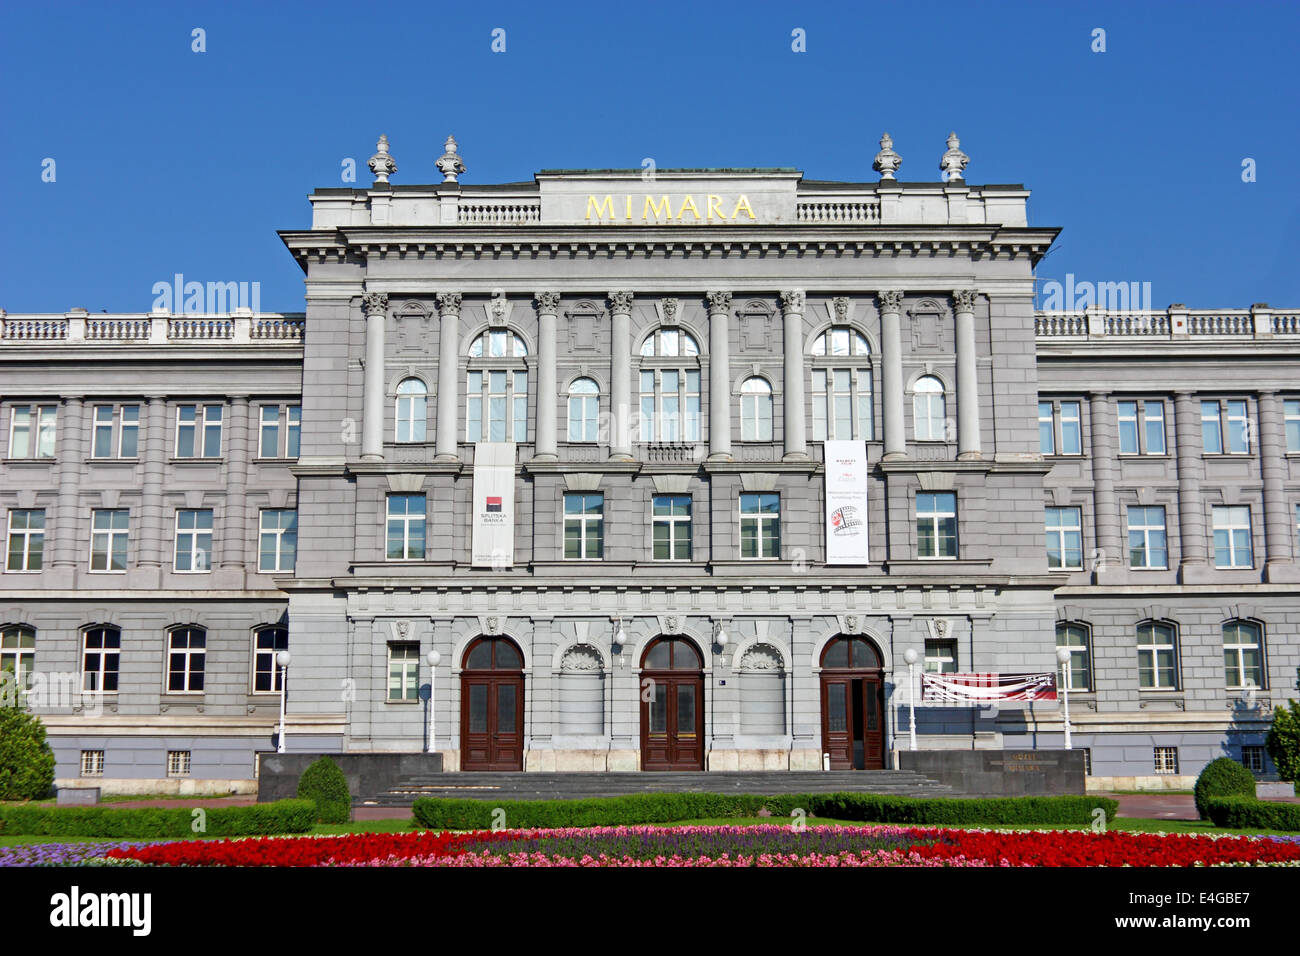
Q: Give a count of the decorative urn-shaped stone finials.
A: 4